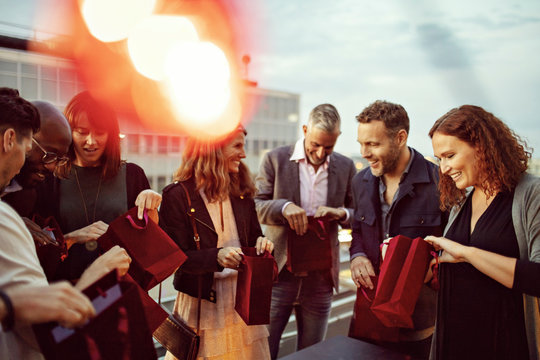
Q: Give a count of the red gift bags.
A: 8